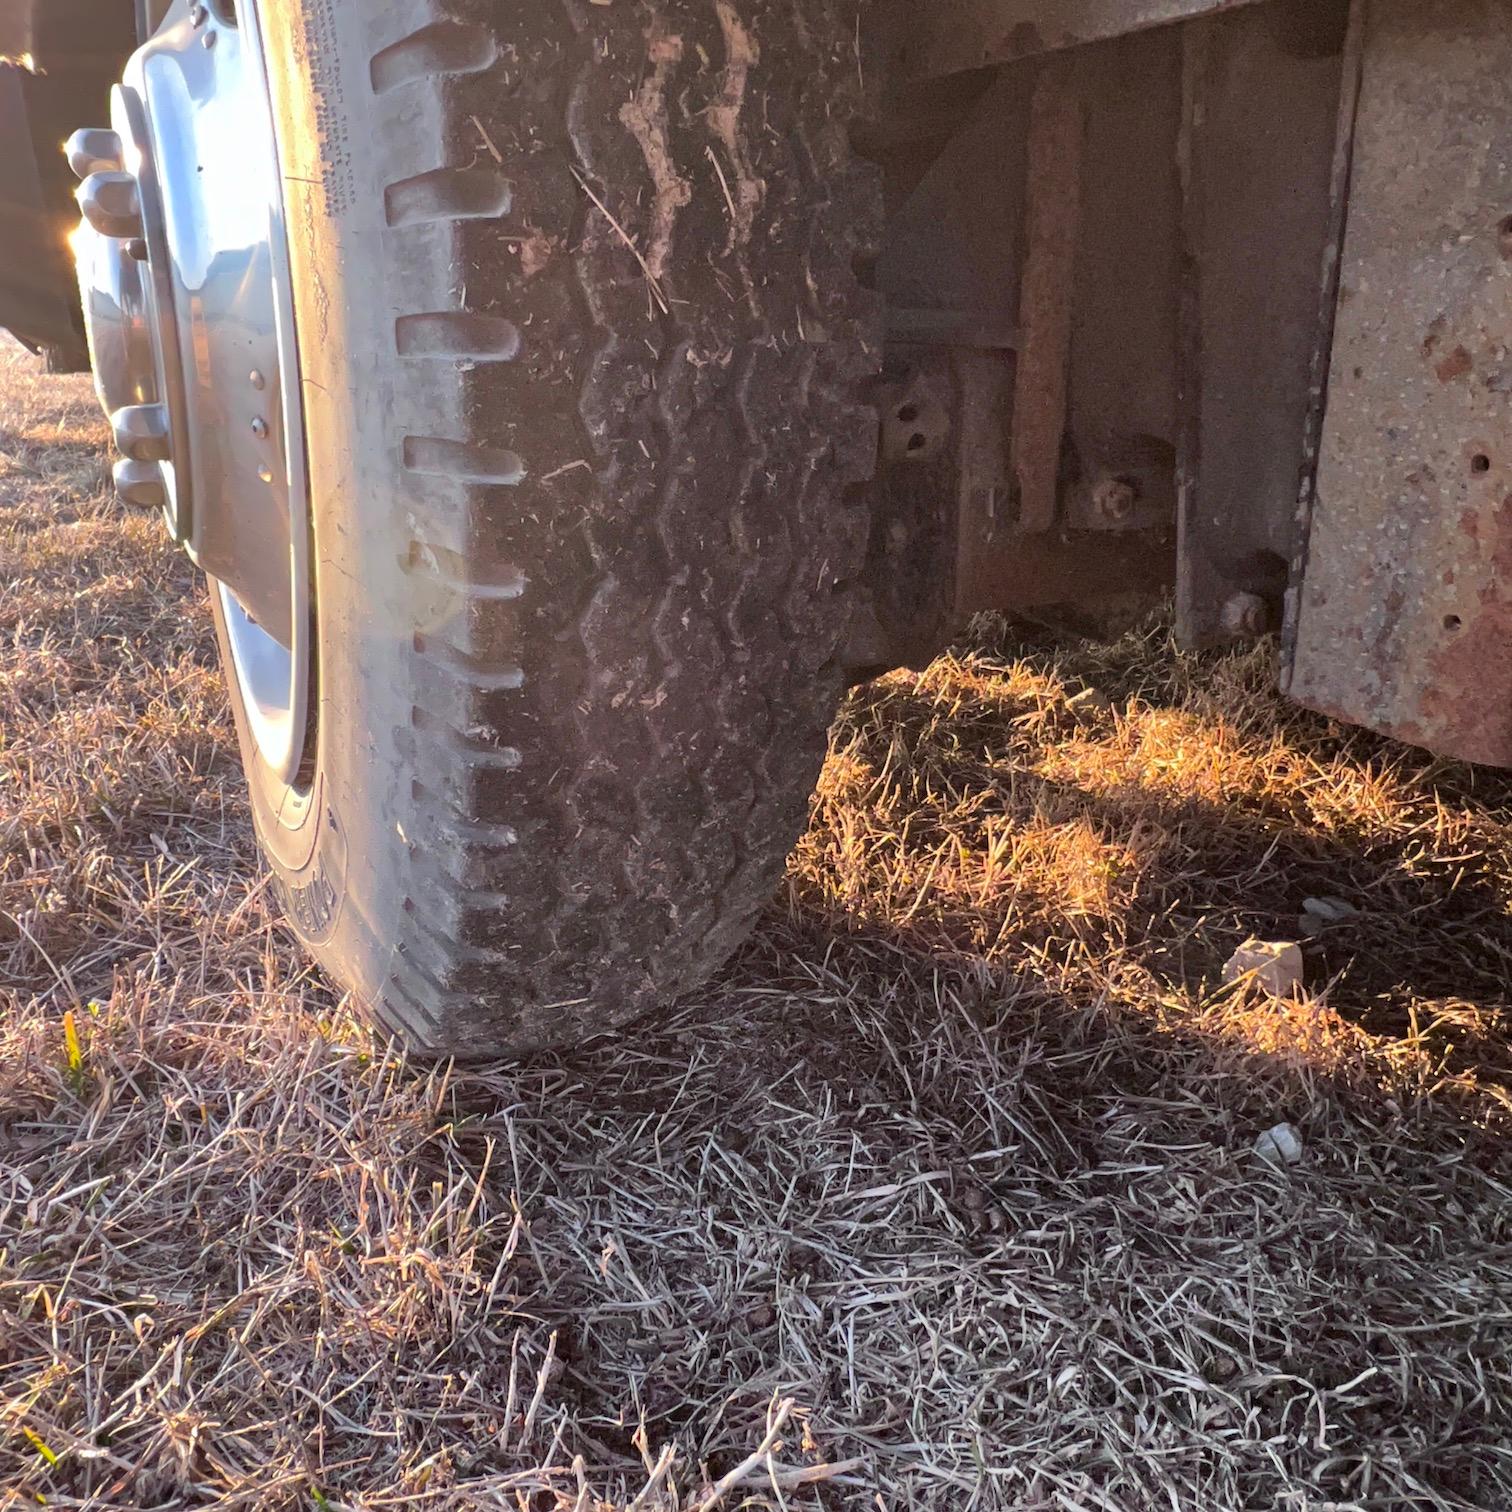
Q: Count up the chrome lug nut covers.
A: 4